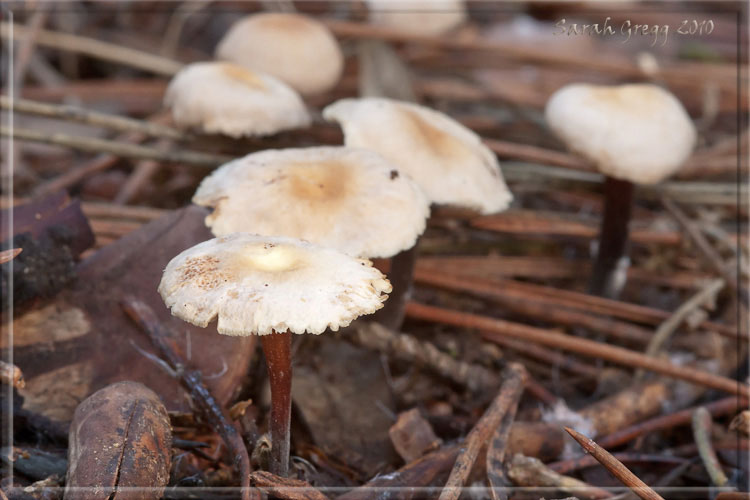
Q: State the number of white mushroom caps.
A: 7